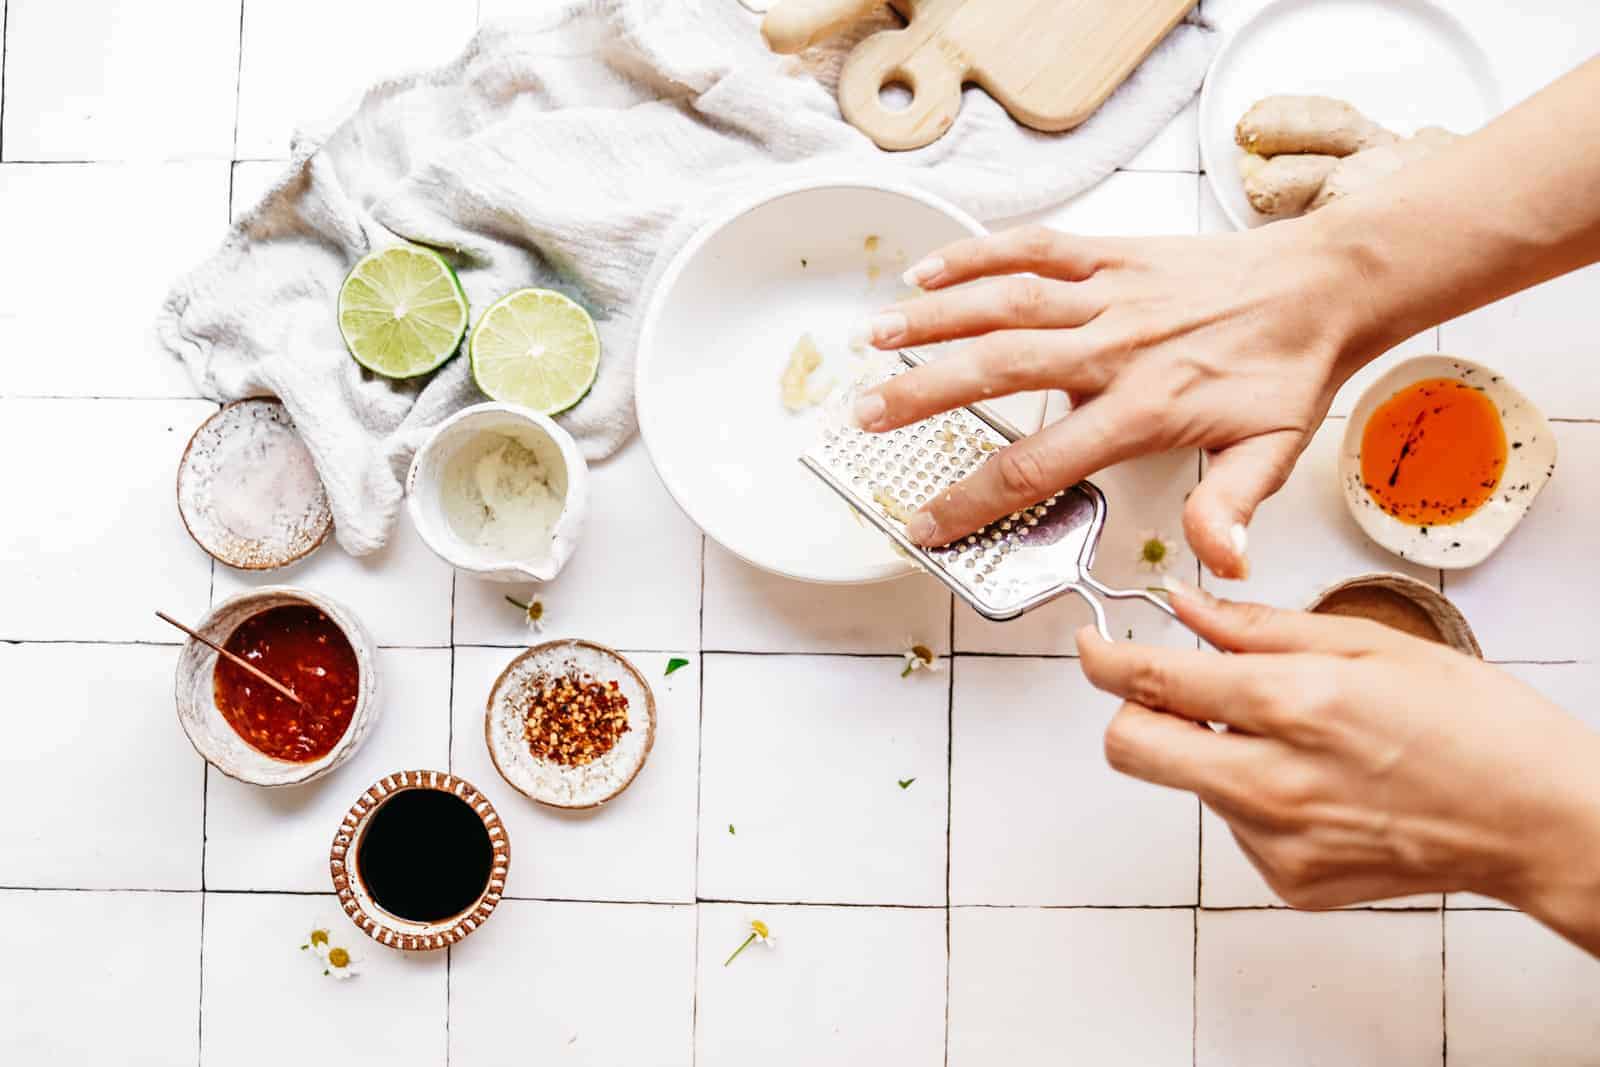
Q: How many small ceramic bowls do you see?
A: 7